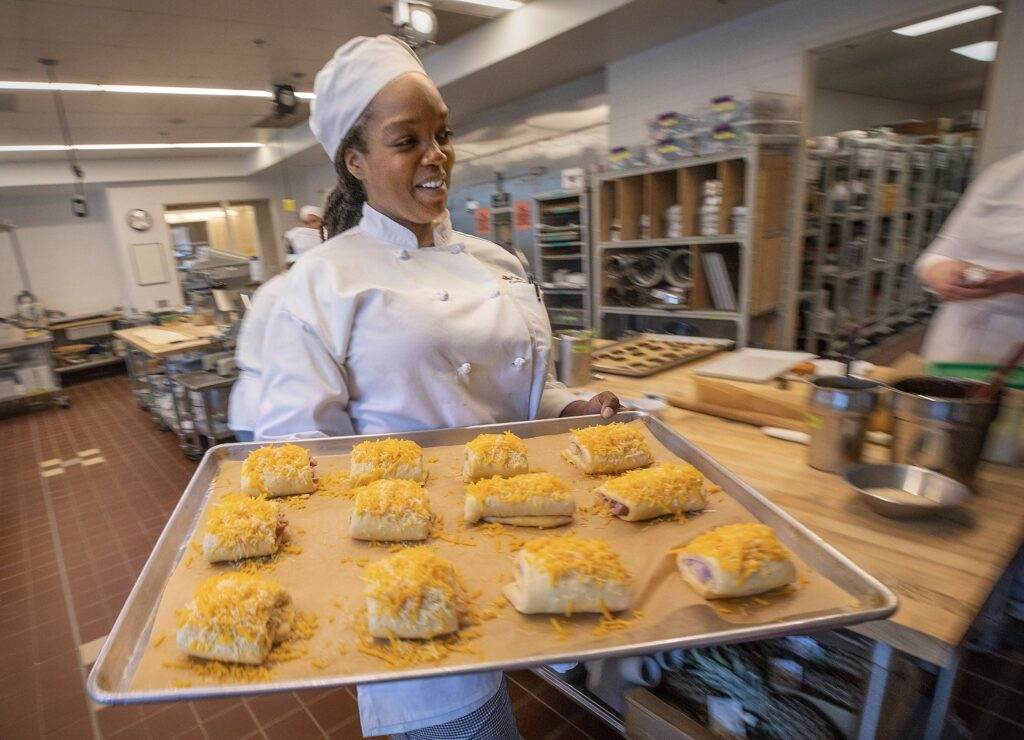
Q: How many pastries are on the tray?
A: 12